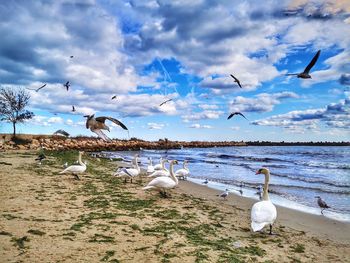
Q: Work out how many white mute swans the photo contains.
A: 8